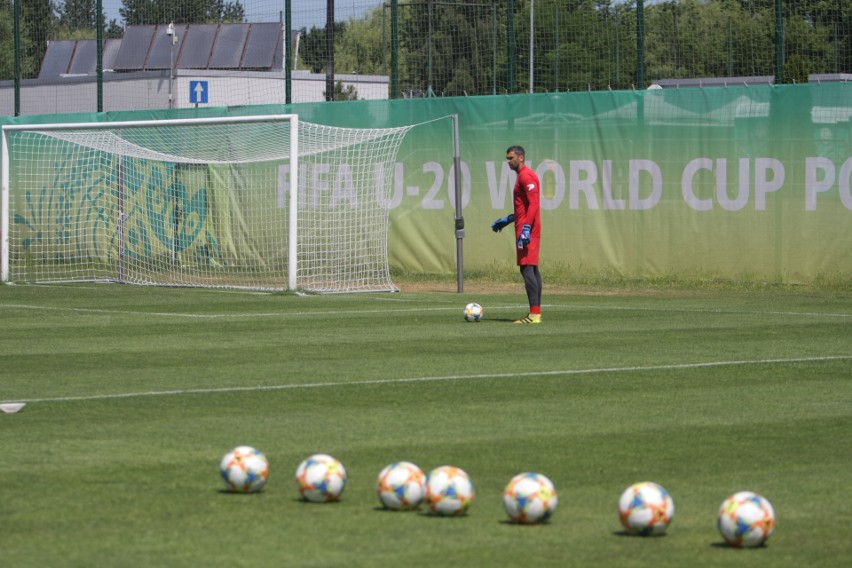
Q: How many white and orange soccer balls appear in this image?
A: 8